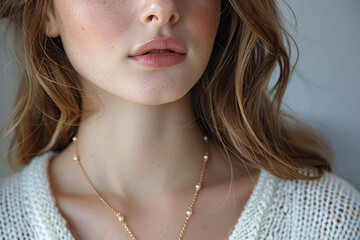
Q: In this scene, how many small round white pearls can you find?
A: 7